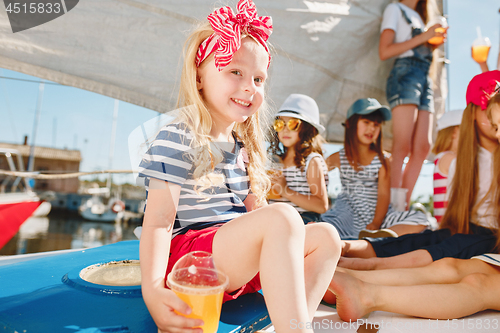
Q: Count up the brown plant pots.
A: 0